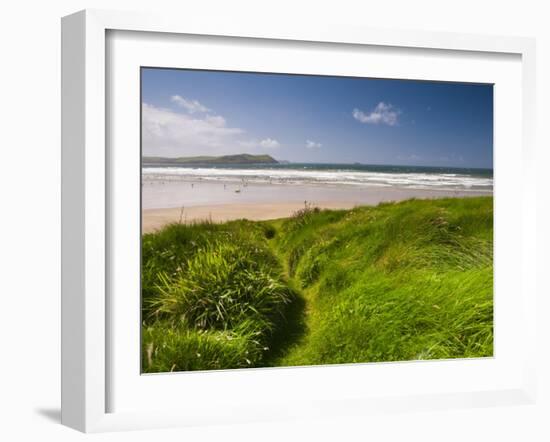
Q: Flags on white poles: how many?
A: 0